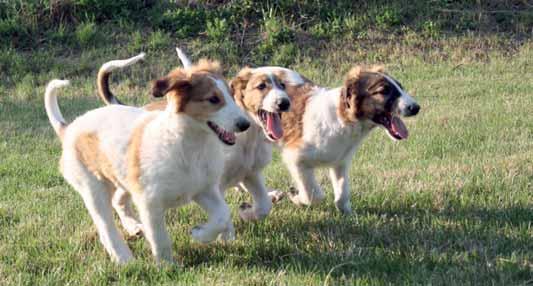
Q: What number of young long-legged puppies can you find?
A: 3